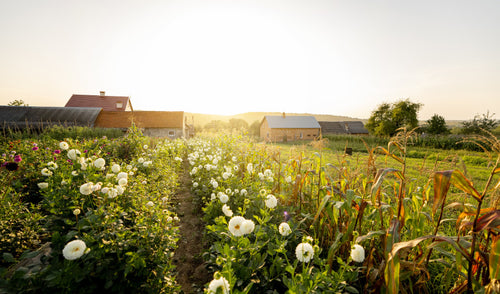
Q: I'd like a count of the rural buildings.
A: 5